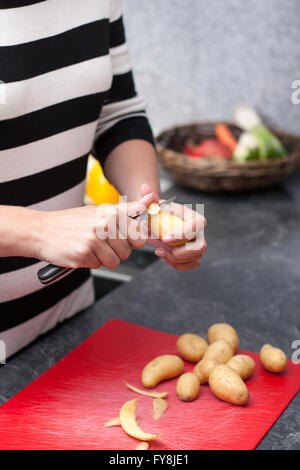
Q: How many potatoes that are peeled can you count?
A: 1